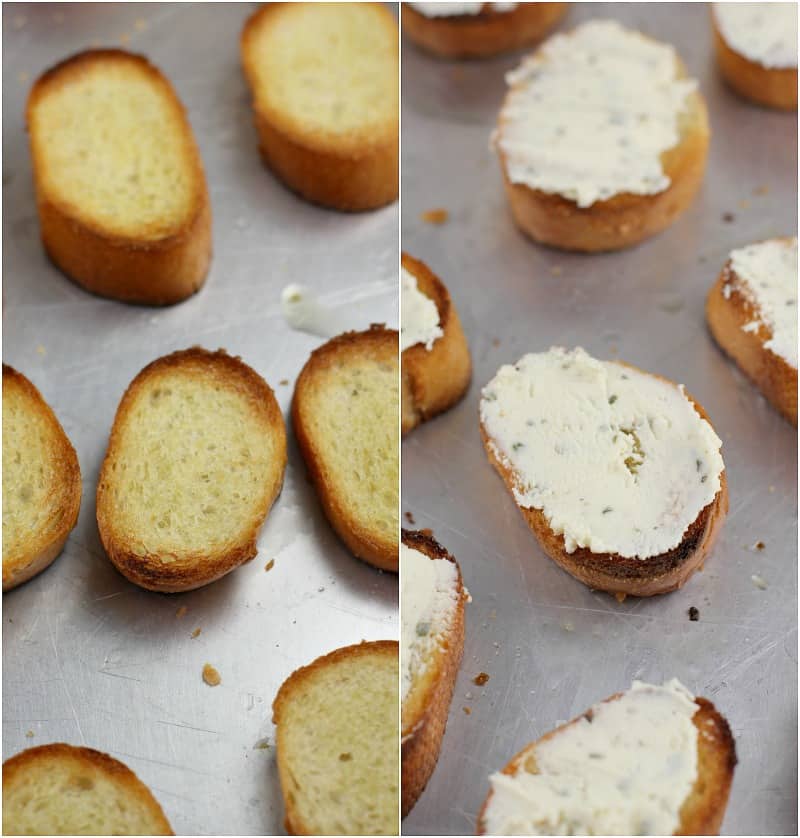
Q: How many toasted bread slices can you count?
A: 15